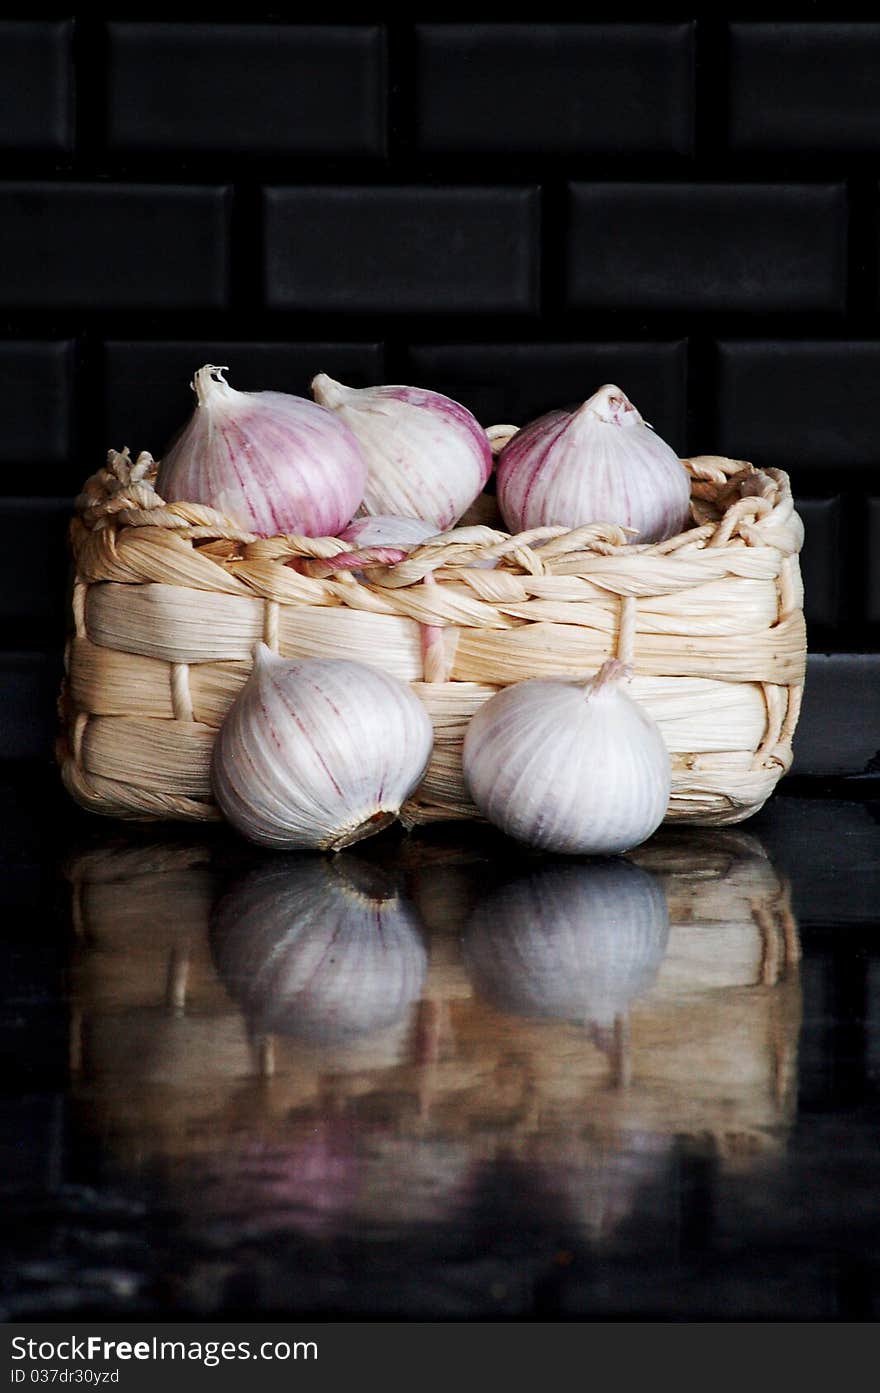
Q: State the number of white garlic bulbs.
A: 2